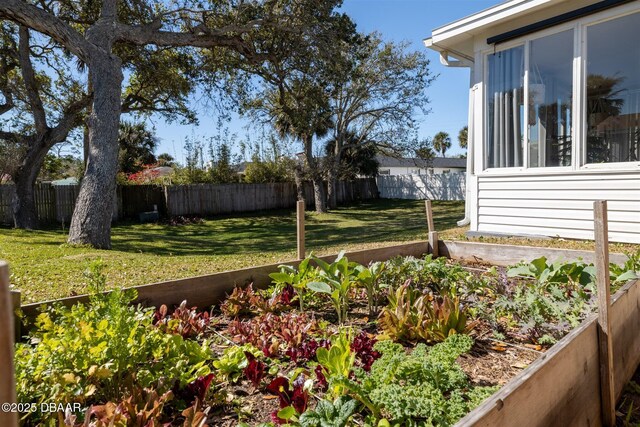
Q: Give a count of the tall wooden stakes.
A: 4